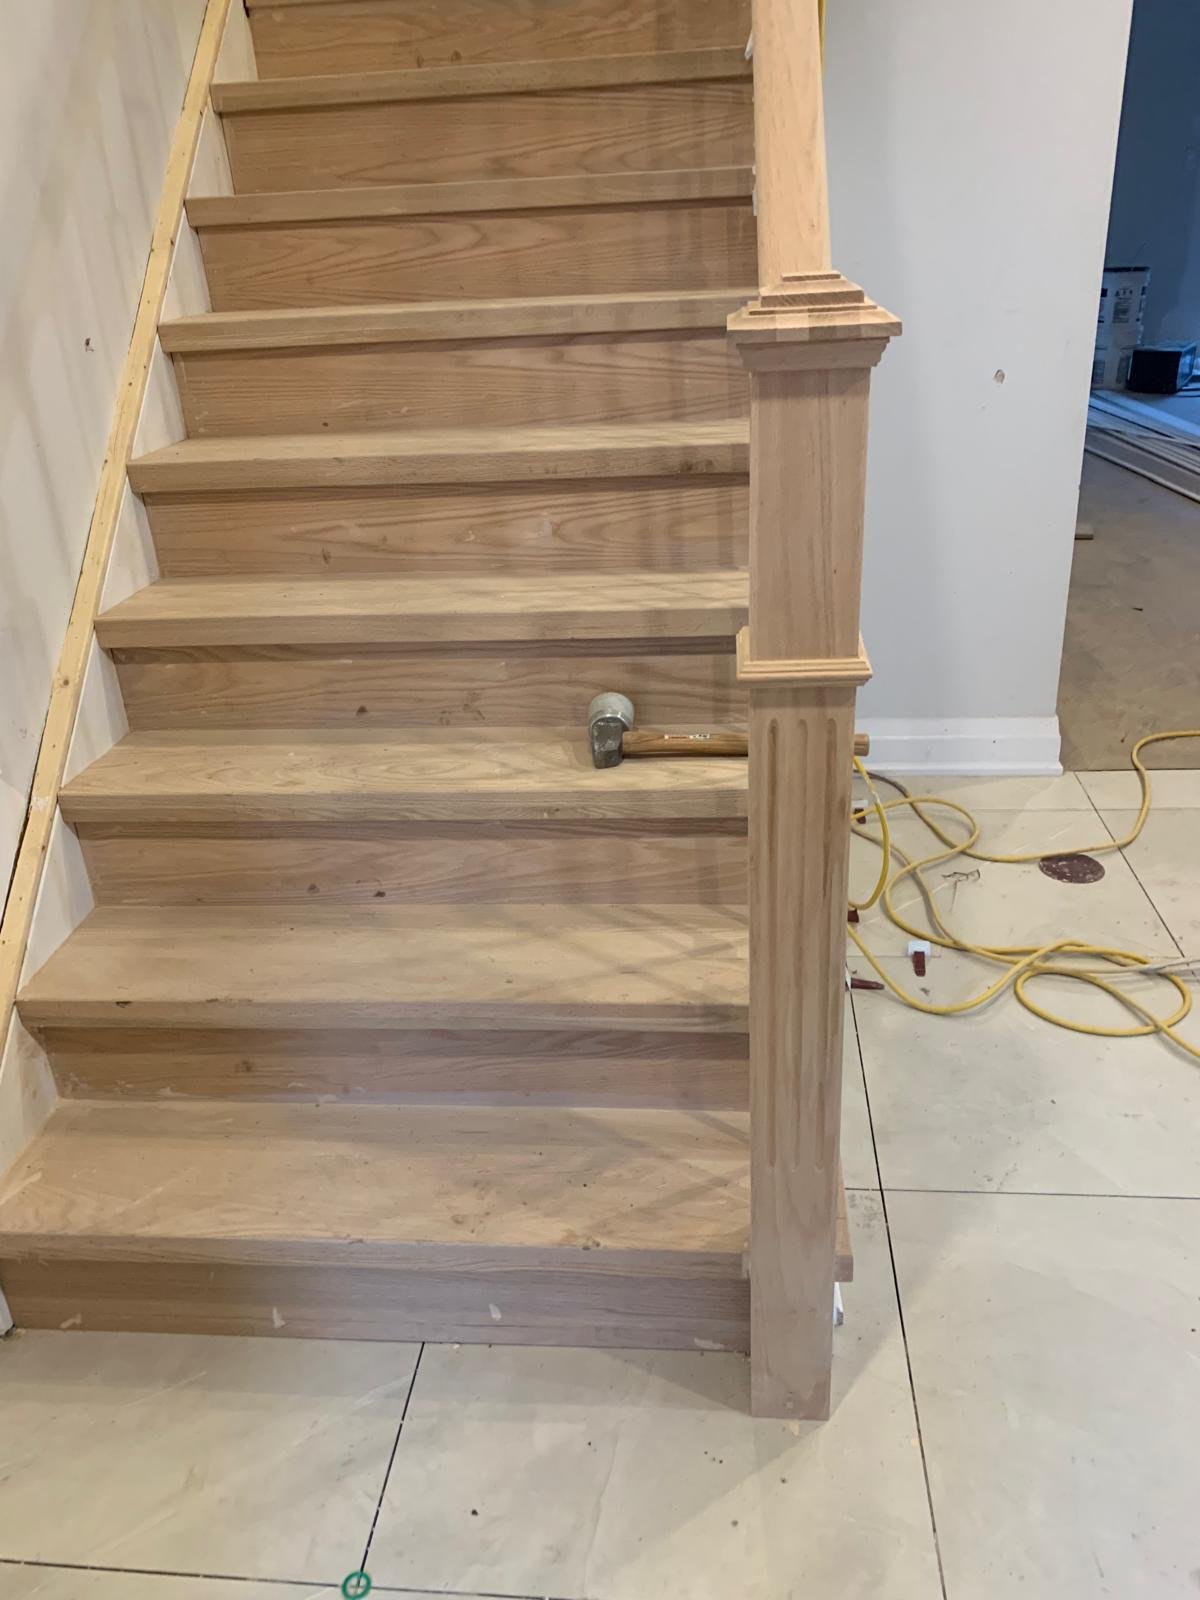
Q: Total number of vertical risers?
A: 9